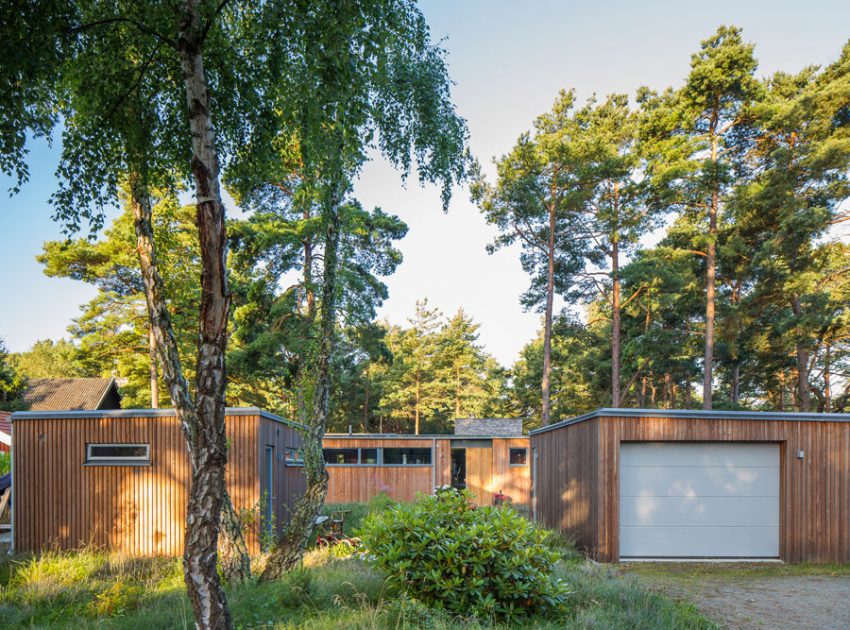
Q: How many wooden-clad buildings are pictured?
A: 3